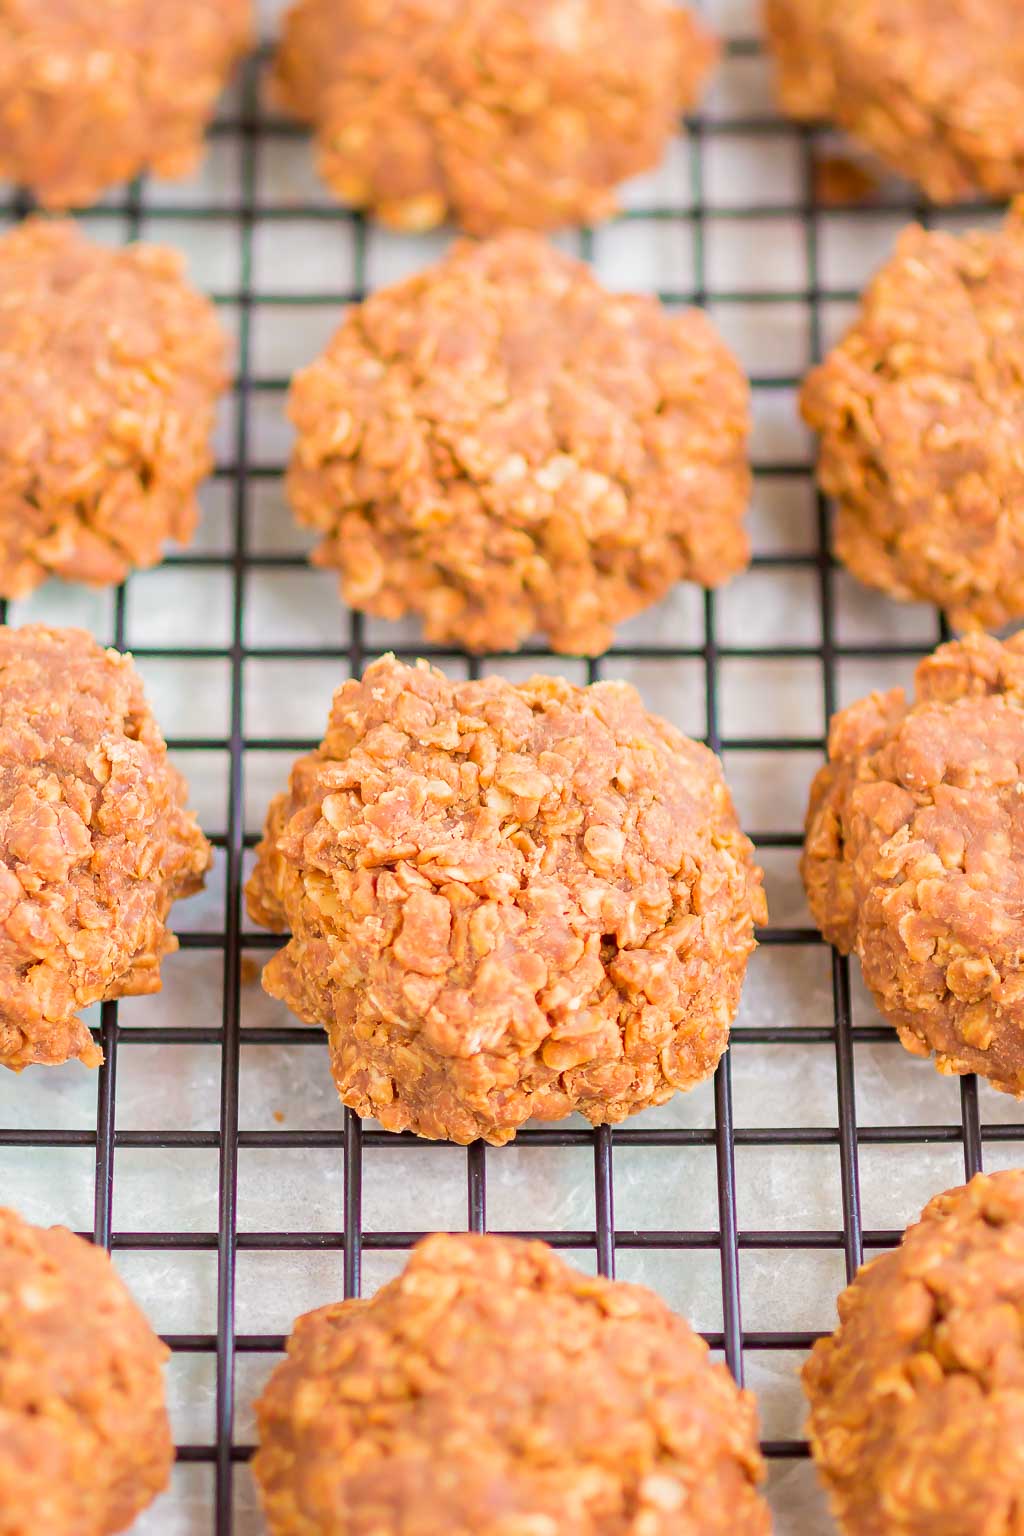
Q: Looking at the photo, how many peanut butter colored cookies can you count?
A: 12